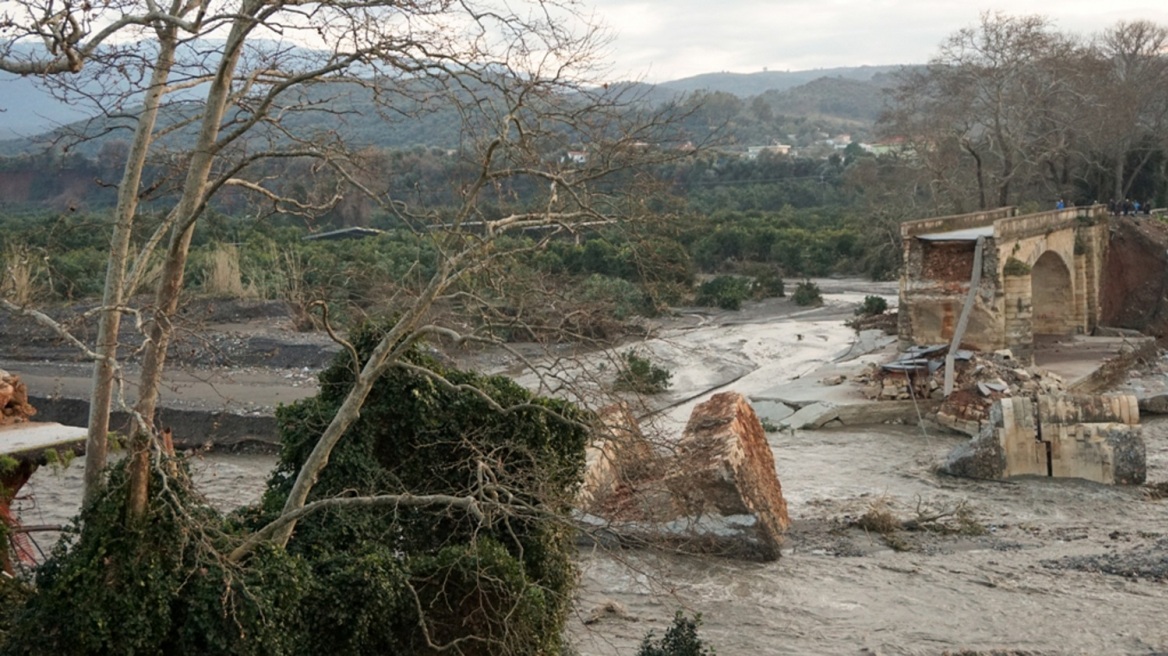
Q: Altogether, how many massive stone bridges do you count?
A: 1